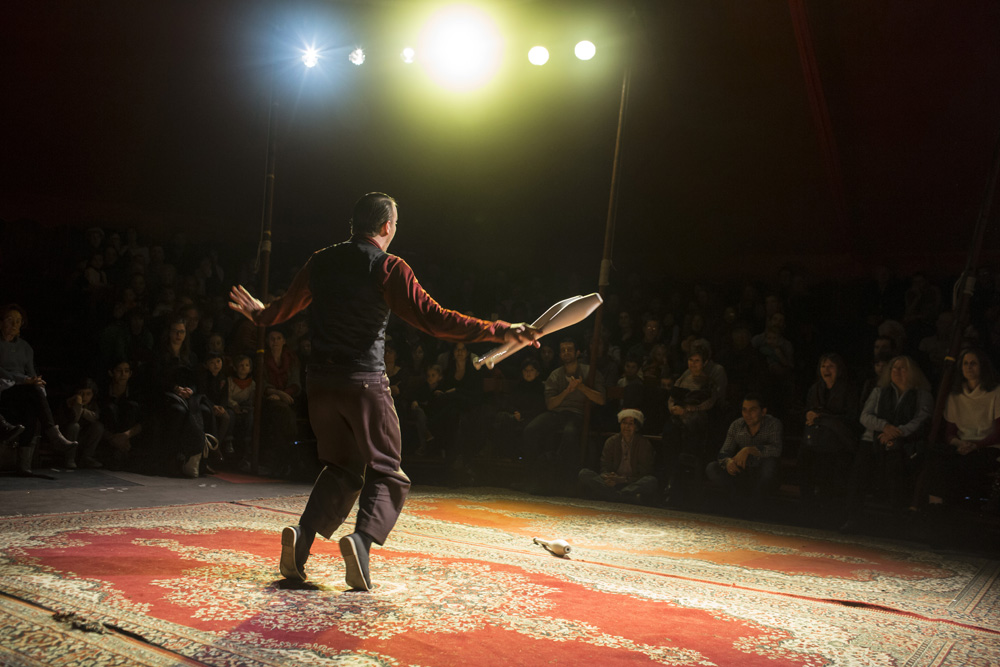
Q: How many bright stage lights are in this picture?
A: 6